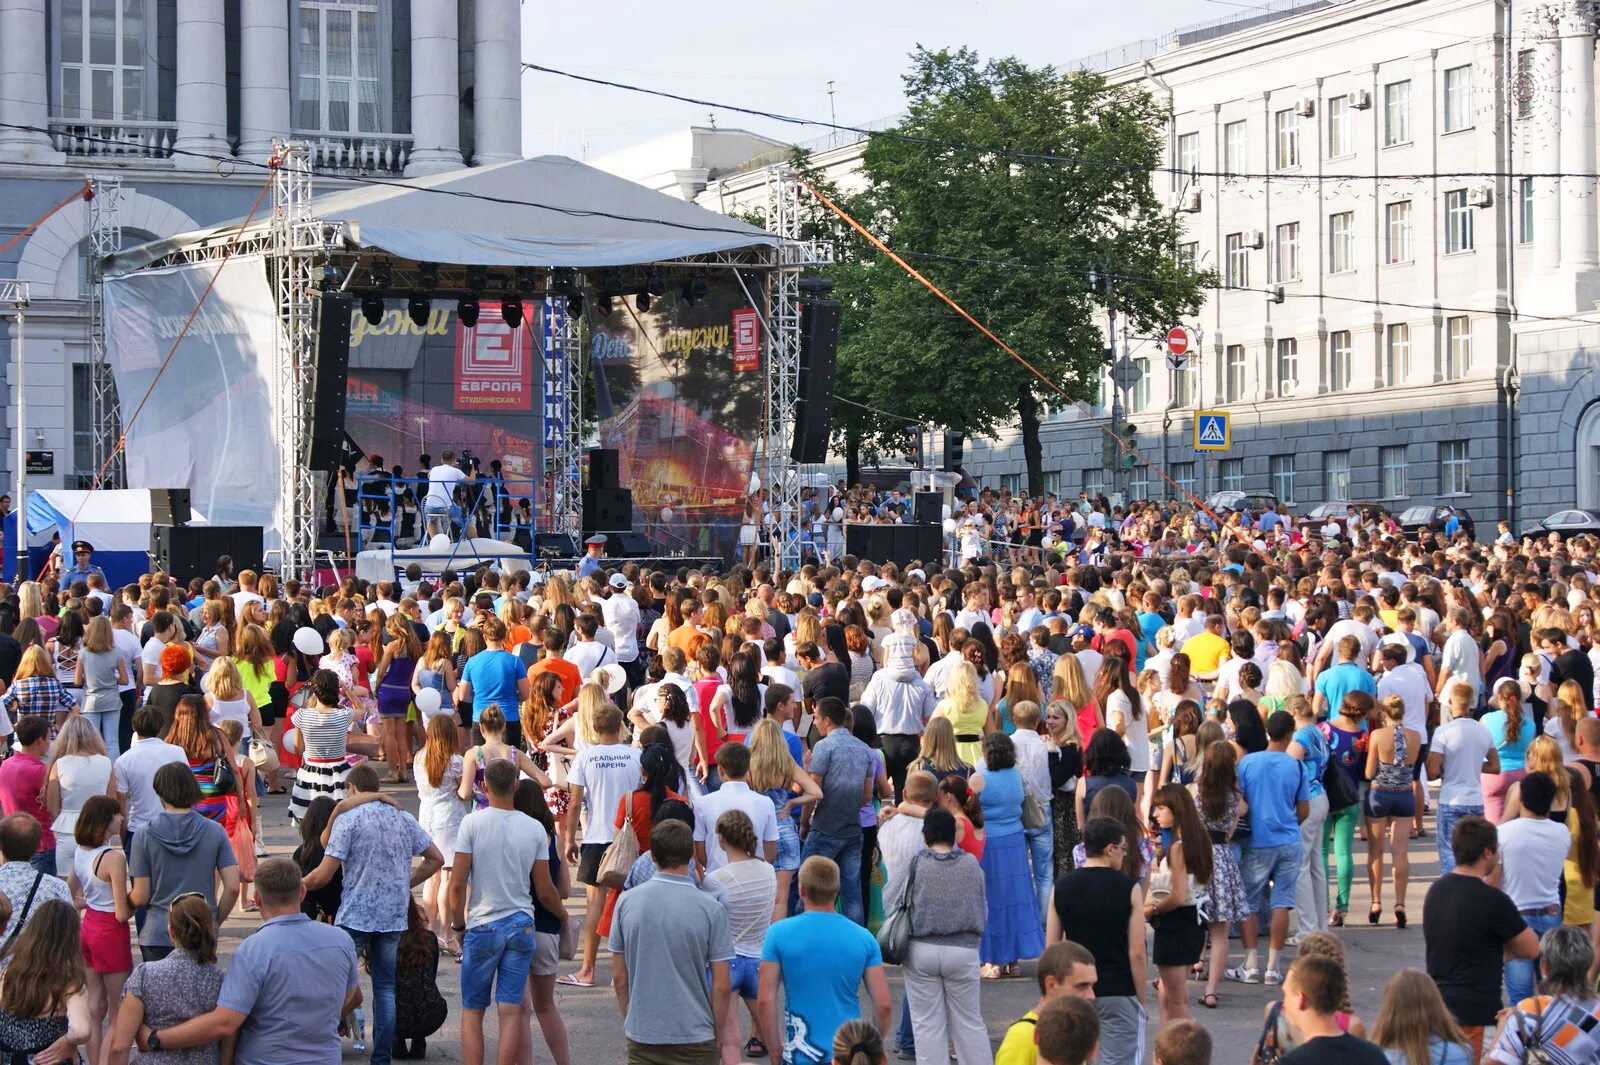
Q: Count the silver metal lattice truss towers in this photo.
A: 4